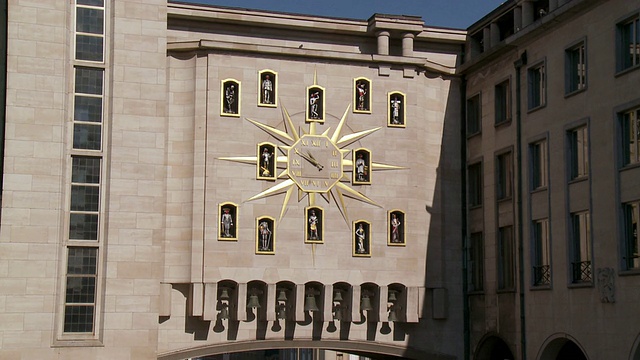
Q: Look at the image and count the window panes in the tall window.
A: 12